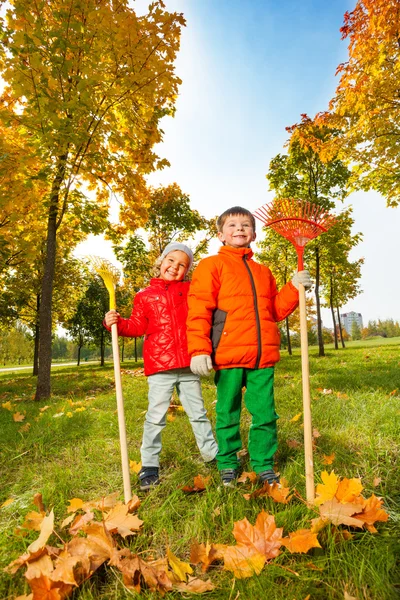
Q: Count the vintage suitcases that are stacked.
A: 0